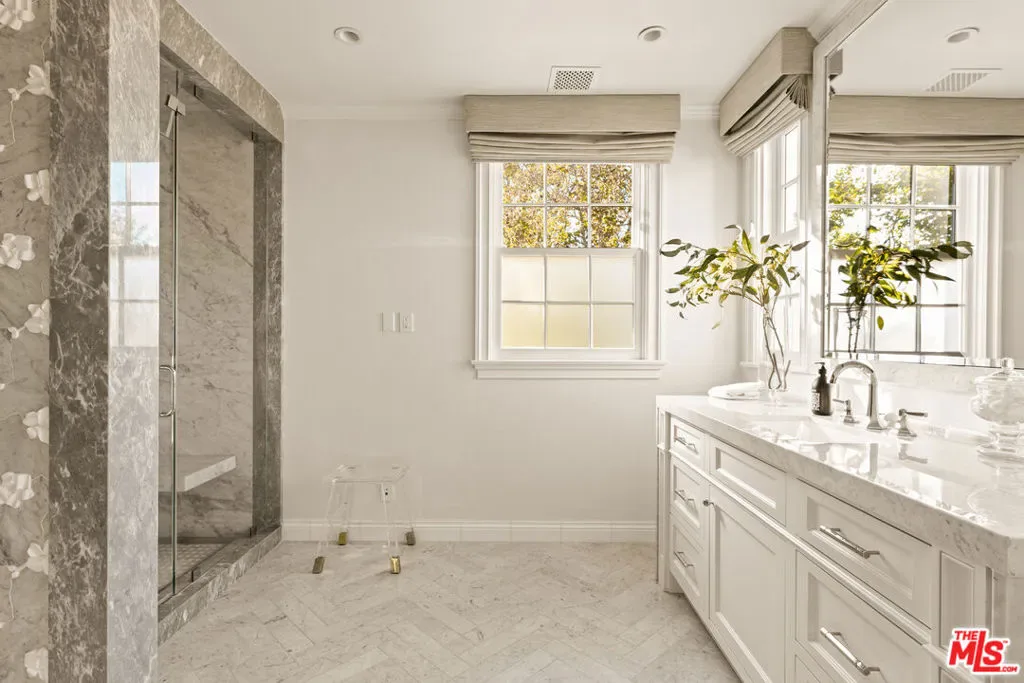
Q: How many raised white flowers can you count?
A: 9